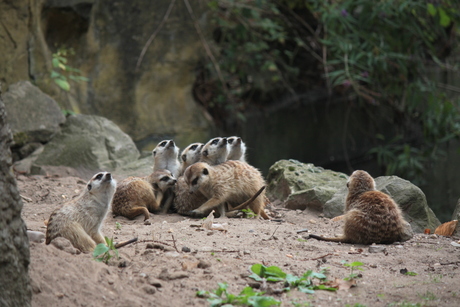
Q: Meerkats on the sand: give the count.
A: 8